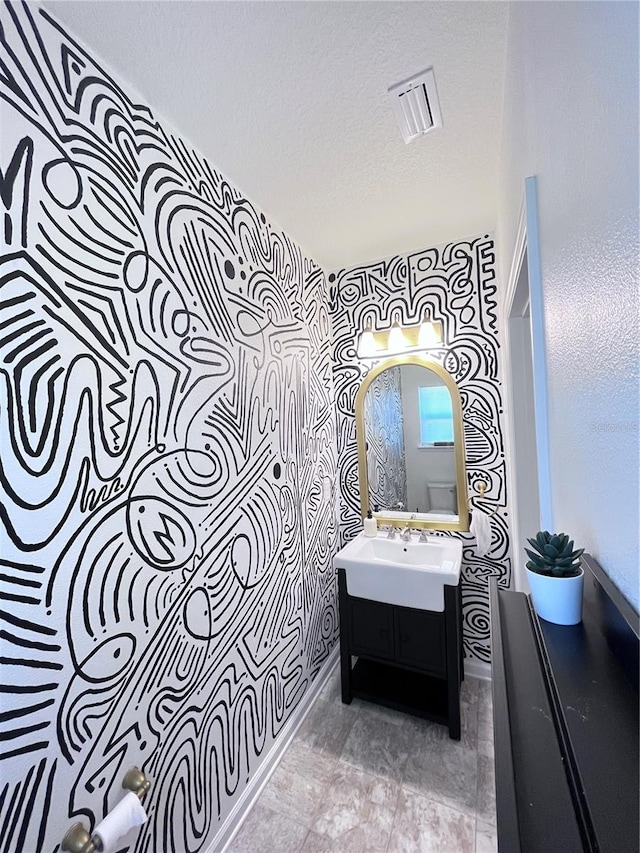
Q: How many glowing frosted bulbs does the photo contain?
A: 3